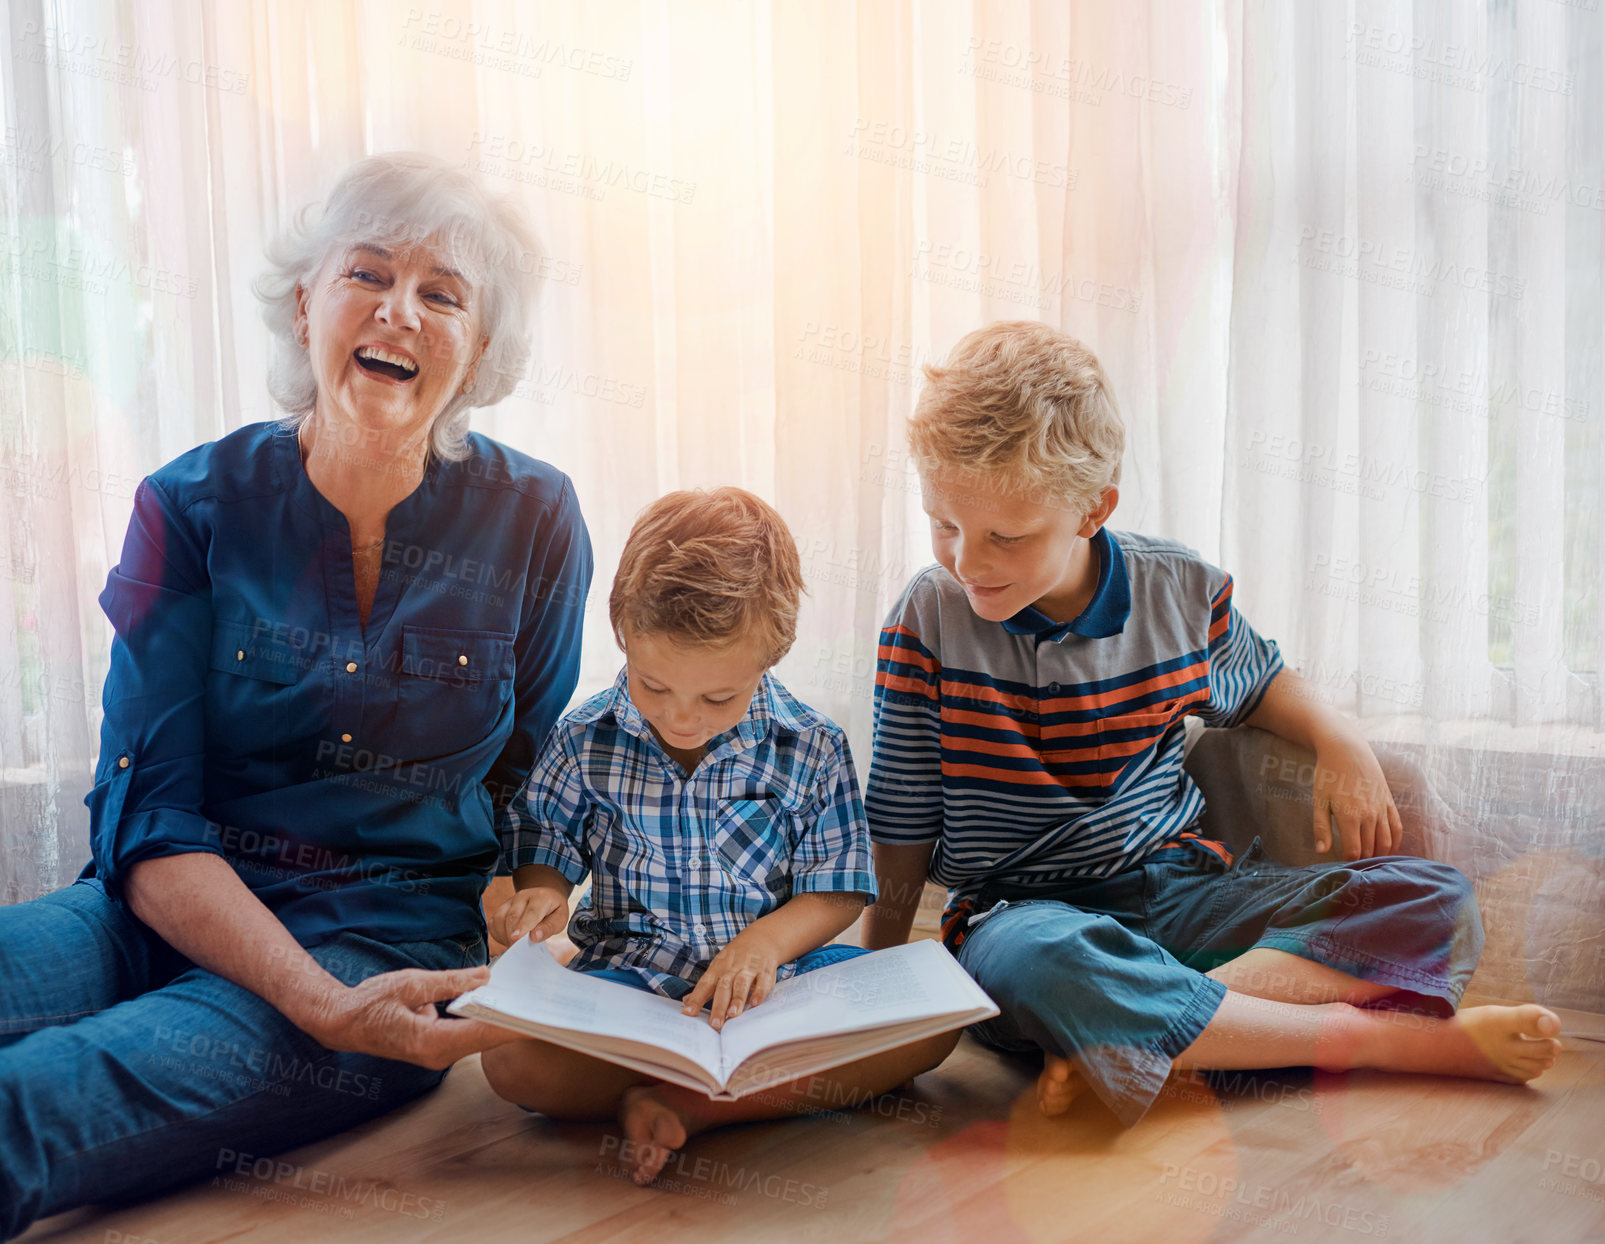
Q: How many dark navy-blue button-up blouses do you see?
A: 1